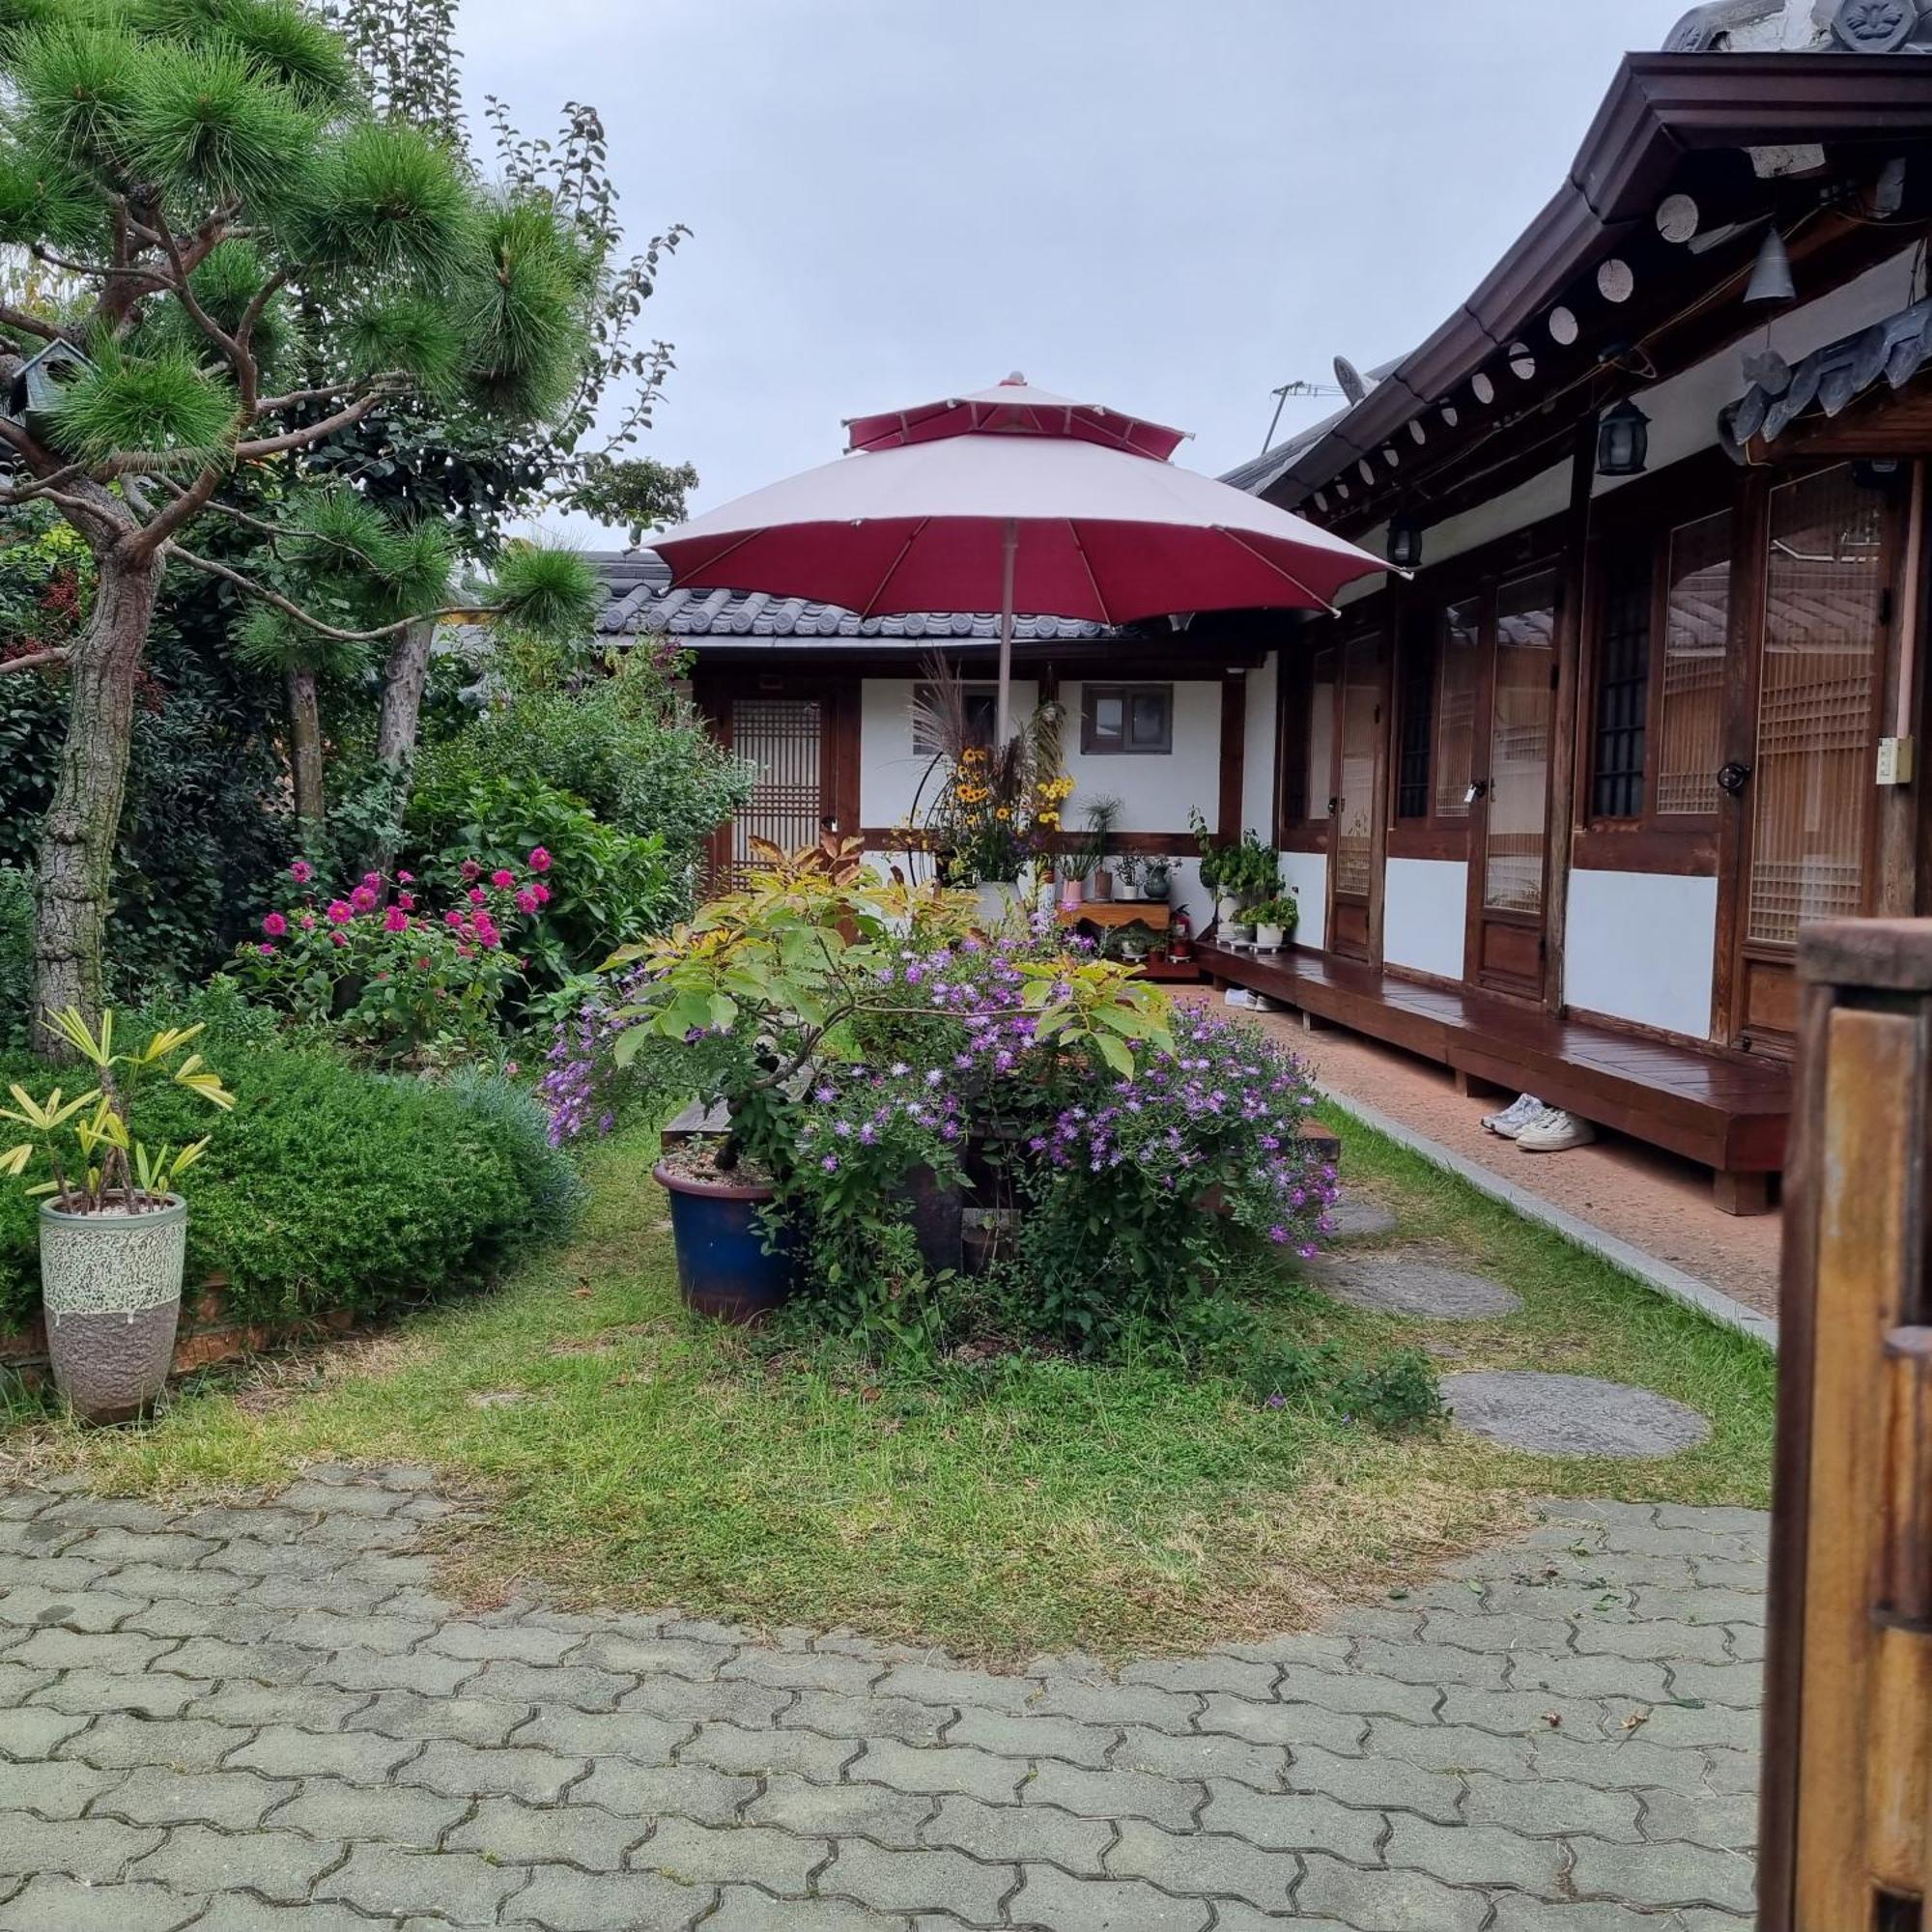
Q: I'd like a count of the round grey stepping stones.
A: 3